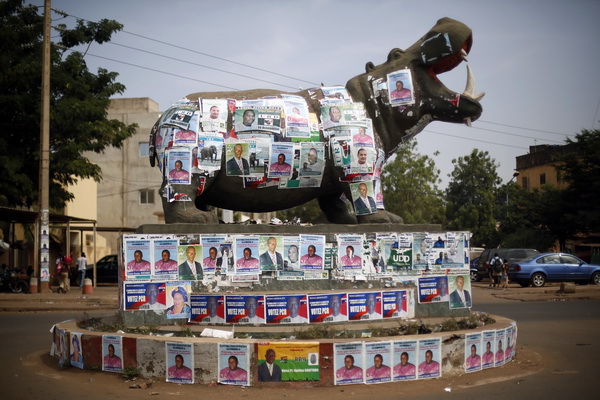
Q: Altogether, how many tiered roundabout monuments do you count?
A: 1